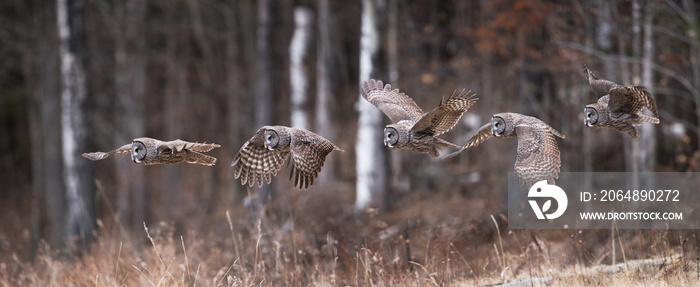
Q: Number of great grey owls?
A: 5